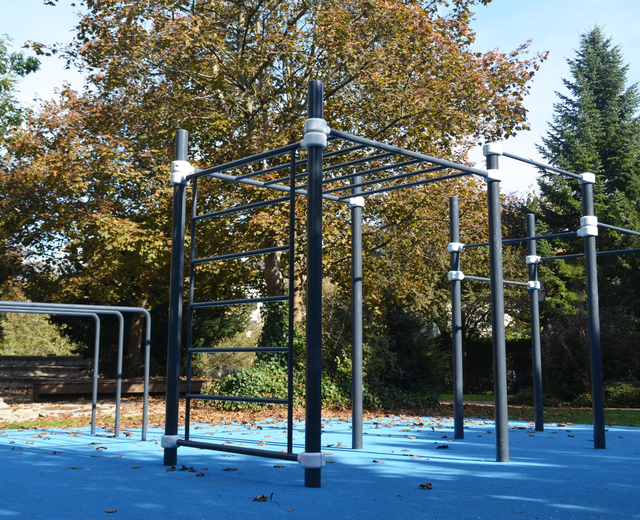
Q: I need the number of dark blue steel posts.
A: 7